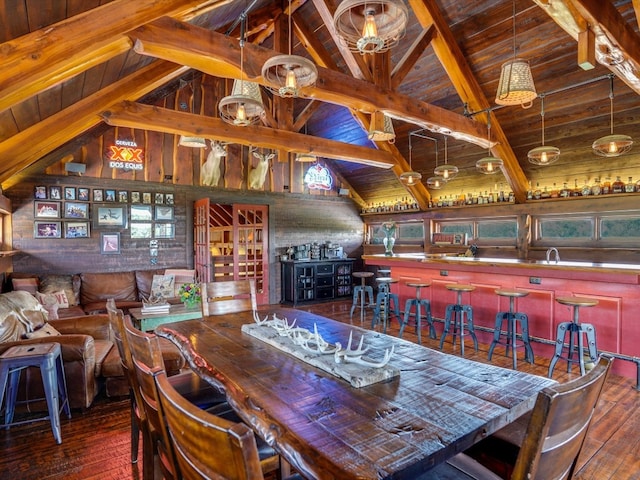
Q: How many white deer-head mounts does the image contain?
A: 2